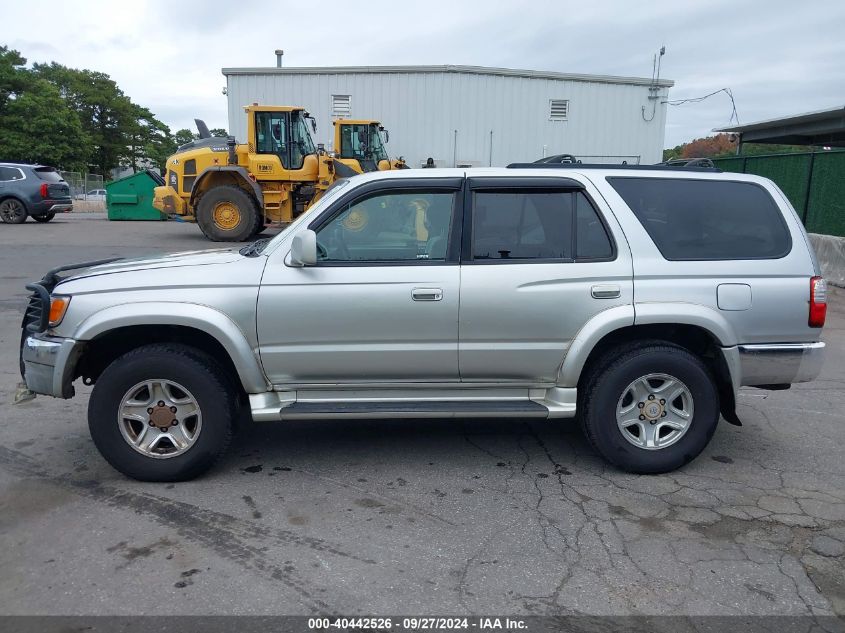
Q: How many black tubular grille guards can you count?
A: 1